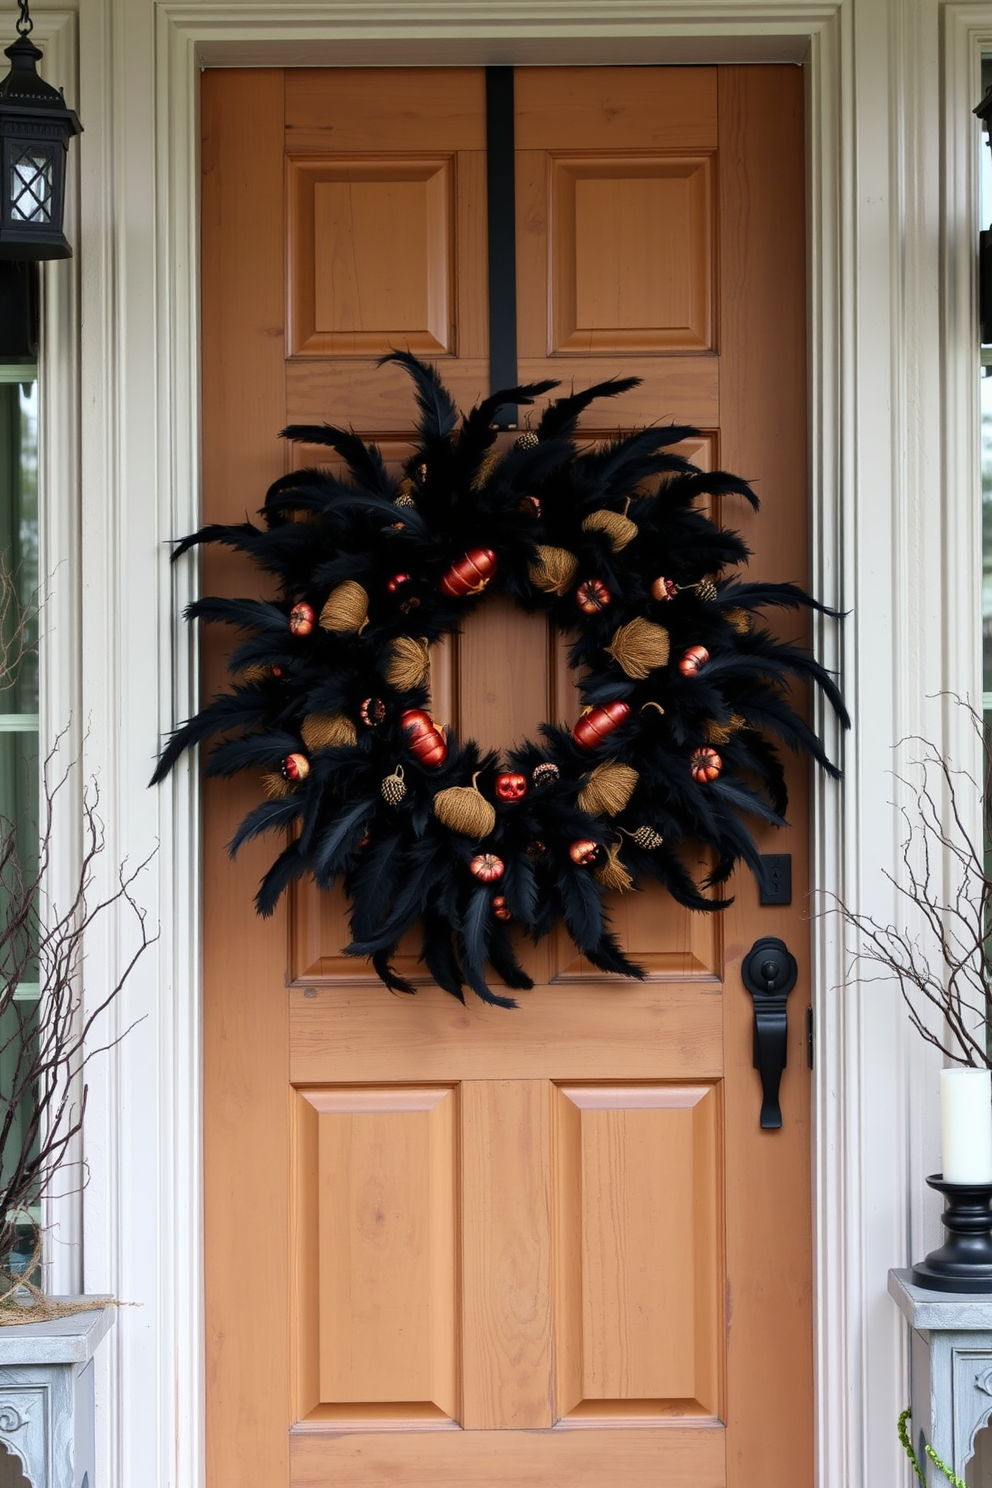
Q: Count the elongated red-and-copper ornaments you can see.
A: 3